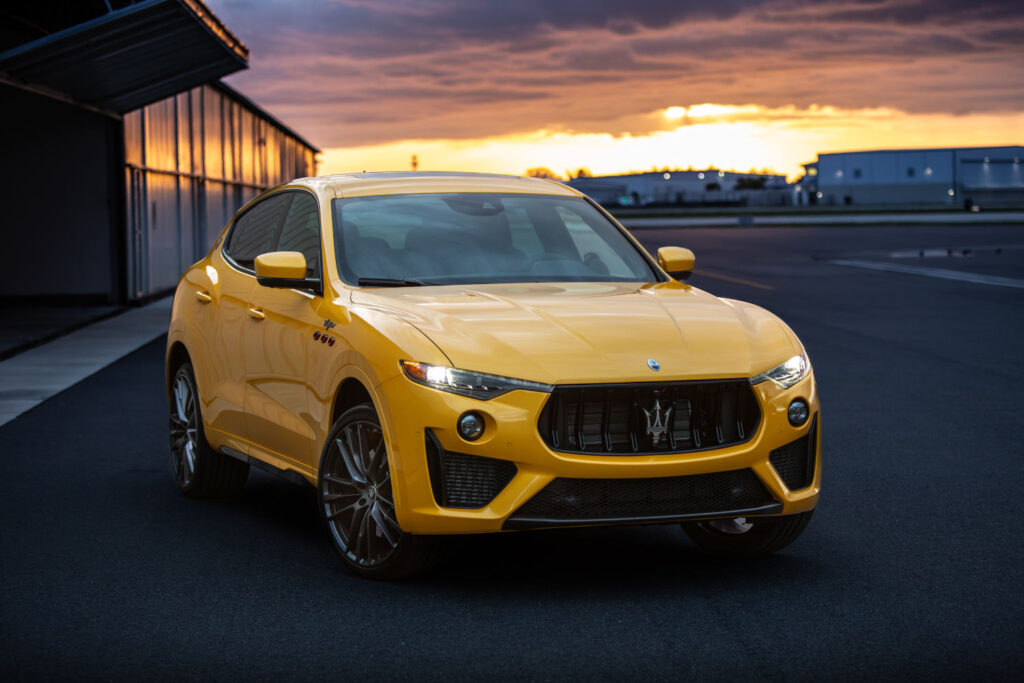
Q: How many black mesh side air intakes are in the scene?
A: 2